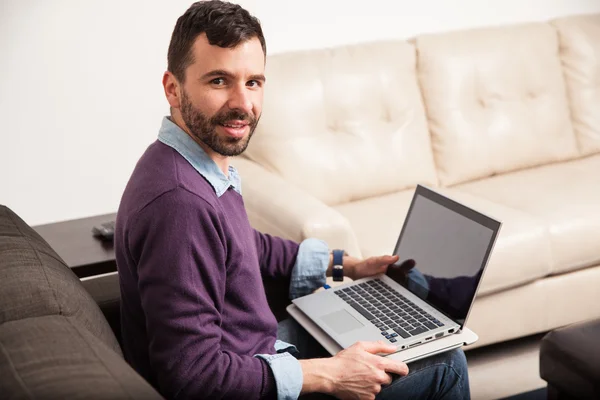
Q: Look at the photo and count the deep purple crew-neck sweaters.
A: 1